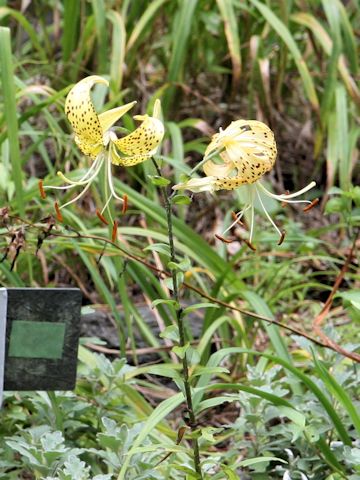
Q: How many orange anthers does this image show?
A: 11